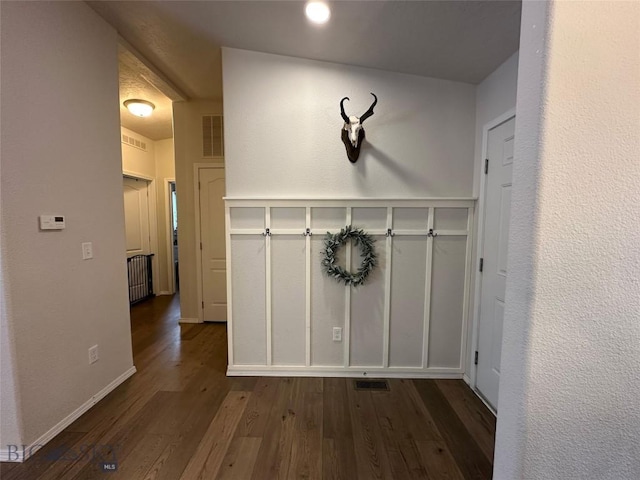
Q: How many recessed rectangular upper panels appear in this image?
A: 6